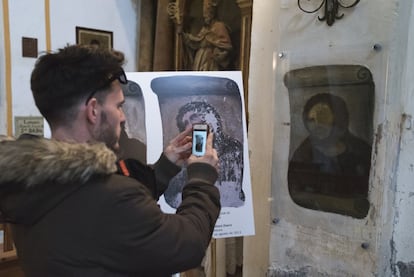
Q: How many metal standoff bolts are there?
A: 4